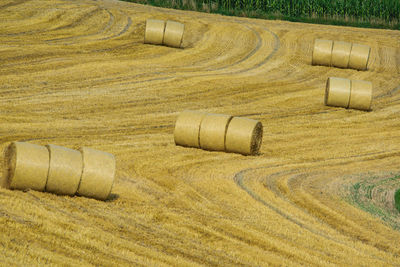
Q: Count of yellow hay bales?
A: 13